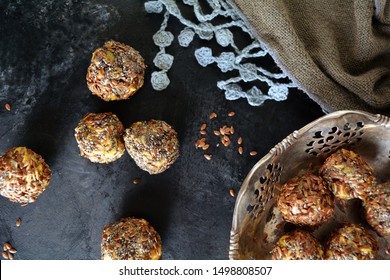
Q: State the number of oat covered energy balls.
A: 10